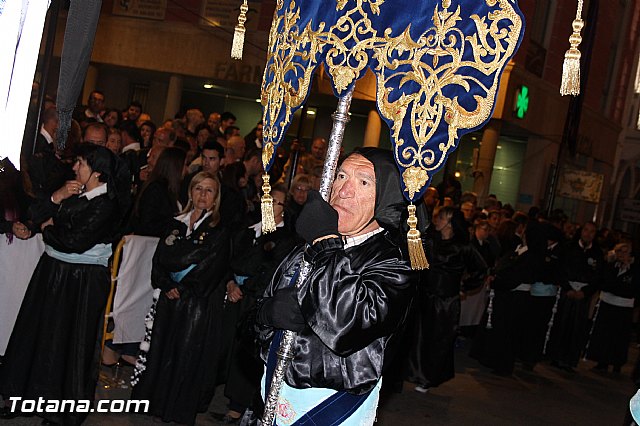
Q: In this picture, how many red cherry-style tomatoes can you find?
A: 0